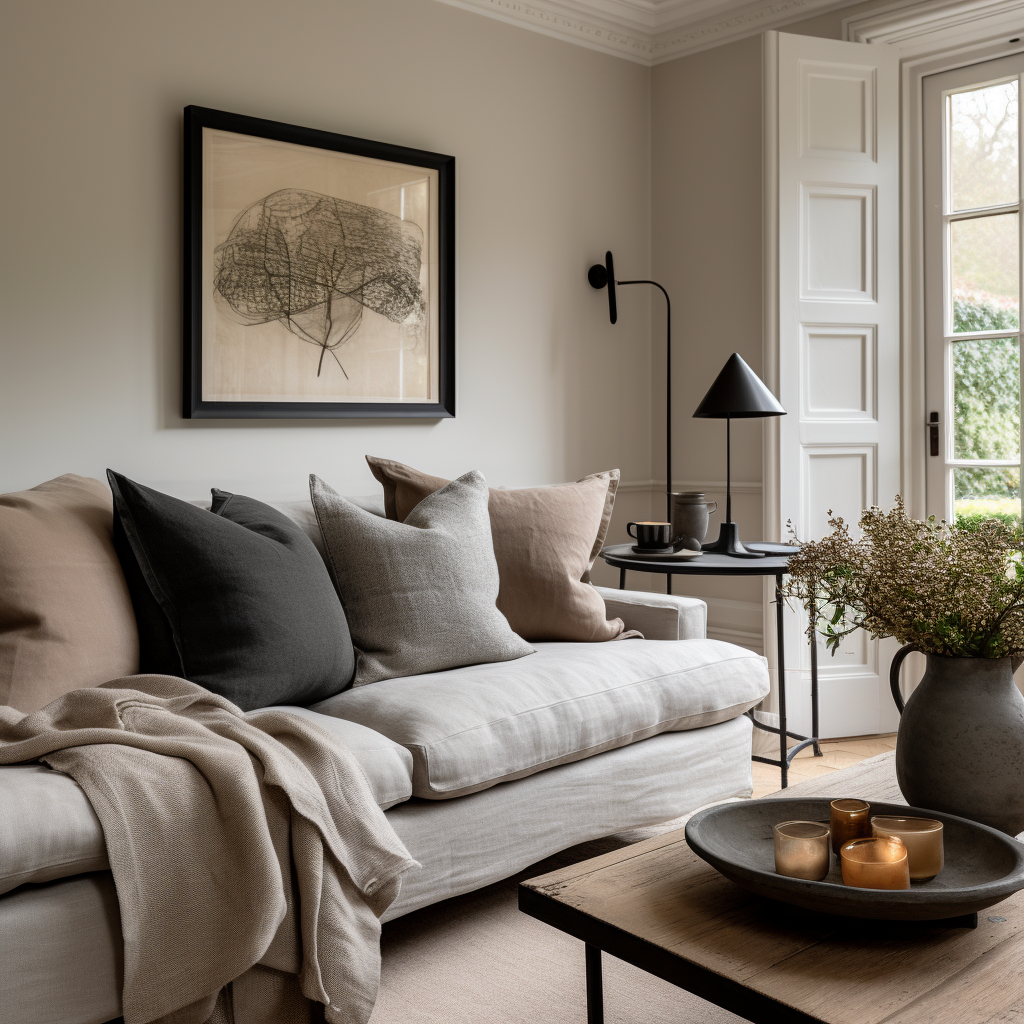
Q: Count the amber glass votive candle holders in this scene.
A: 4